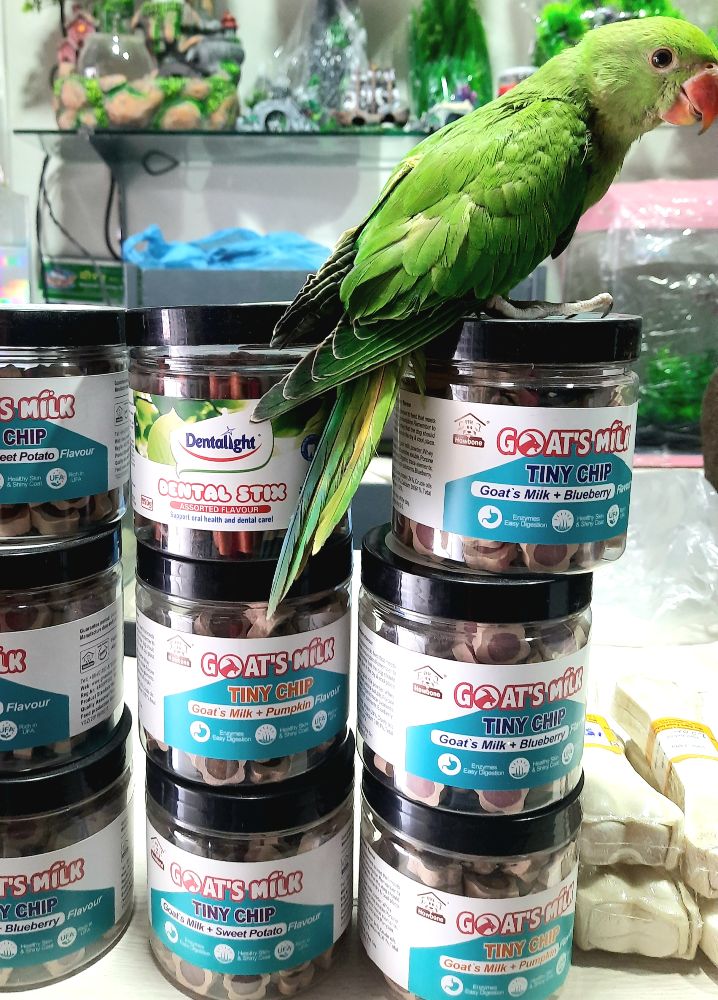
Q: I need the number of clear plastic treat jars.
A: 9